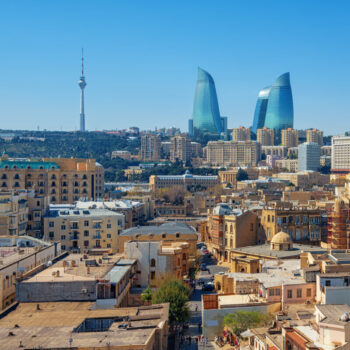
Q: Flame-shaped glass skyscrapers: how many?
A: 3